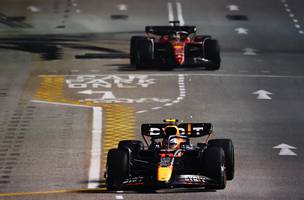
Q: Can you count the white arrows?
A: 8